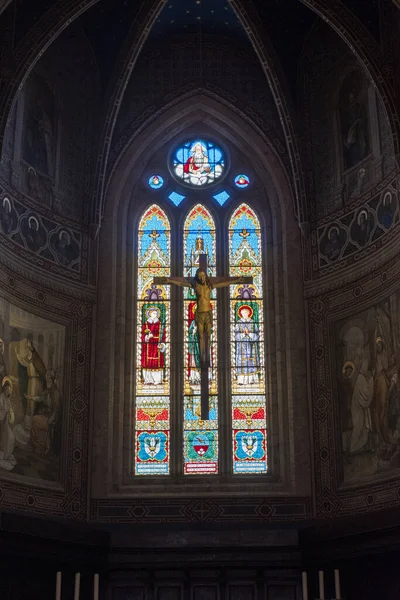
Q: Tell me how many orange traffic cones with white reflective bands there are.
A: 0